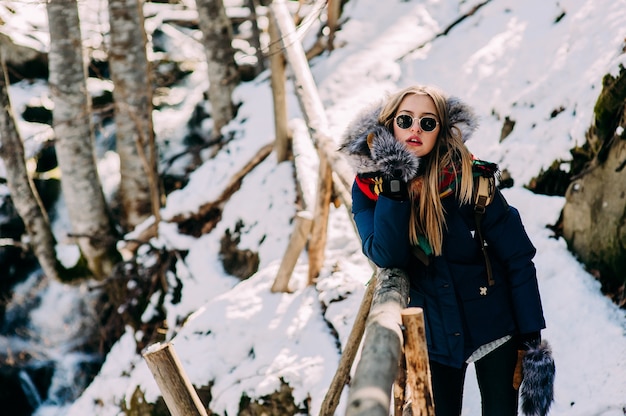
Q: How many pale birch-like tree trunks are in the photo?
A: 4